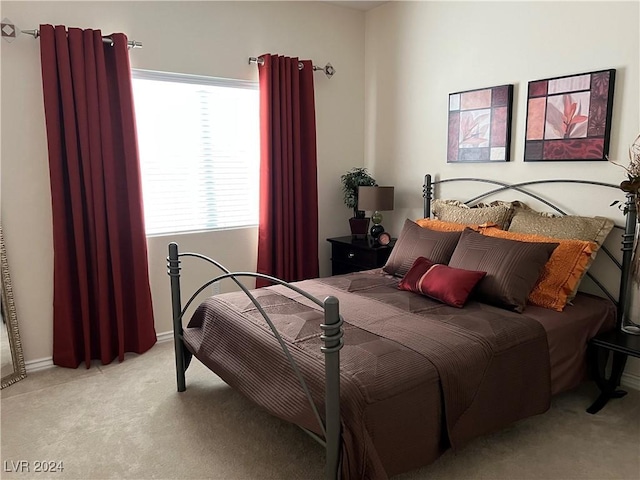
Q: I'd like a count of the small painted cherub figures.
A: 0